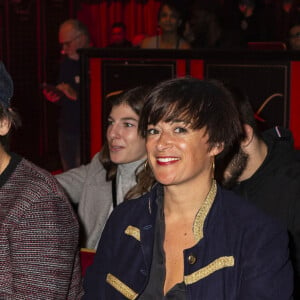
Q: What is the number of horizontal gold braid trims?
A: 3